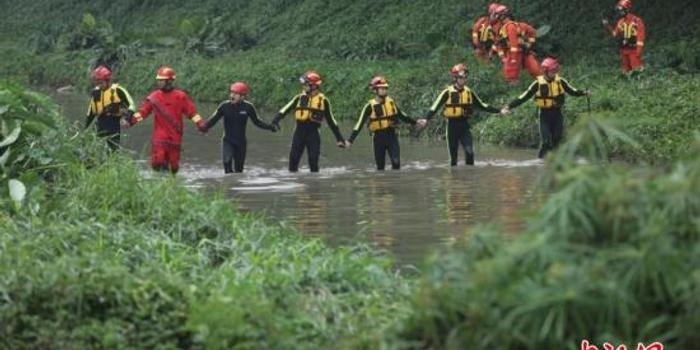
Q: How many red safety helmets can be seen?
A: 10